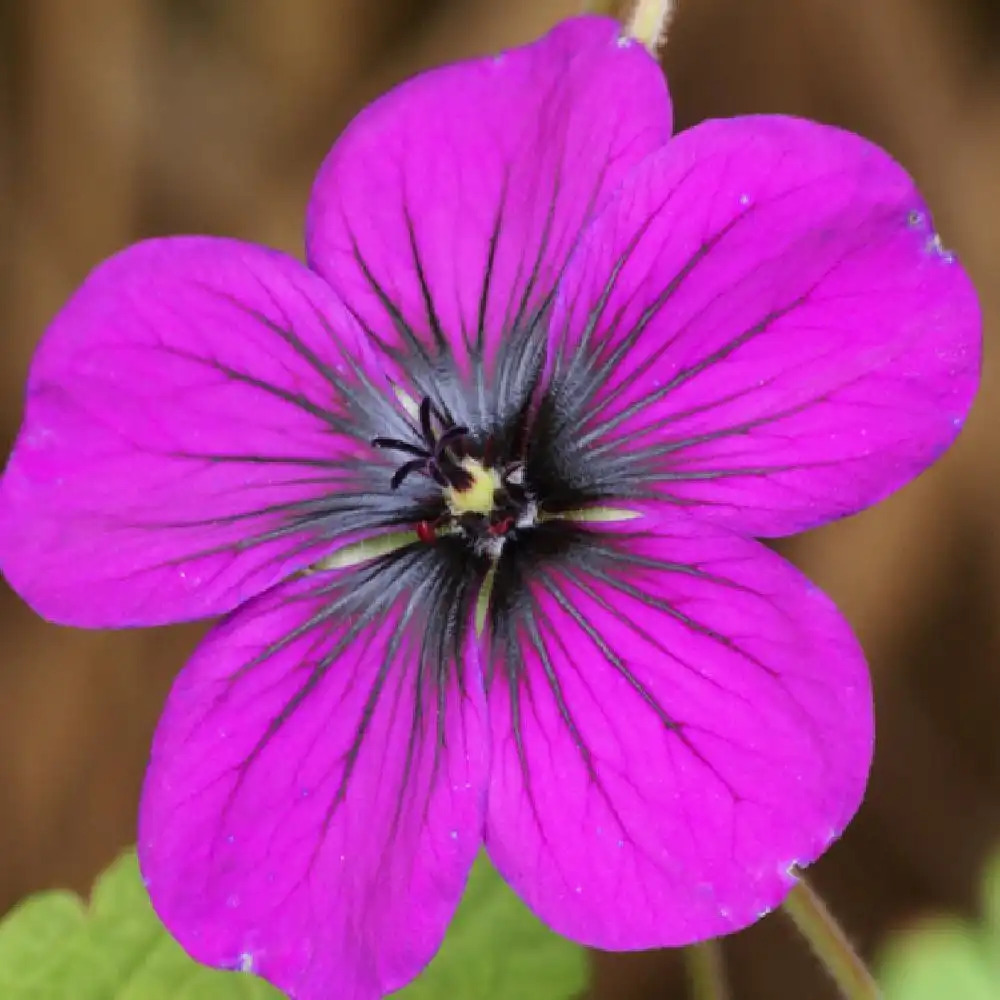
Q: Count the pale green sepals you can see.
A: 4